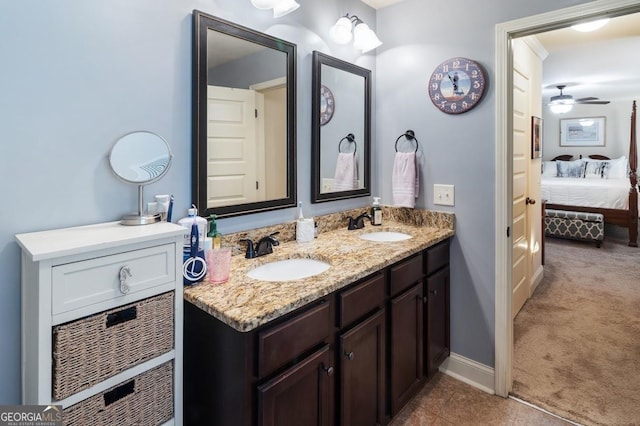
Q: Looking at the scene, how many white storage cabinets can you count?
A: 1